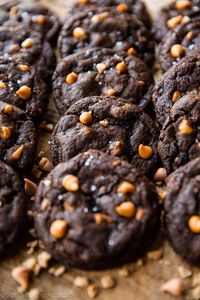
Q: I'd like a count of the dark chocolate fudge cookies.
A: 15